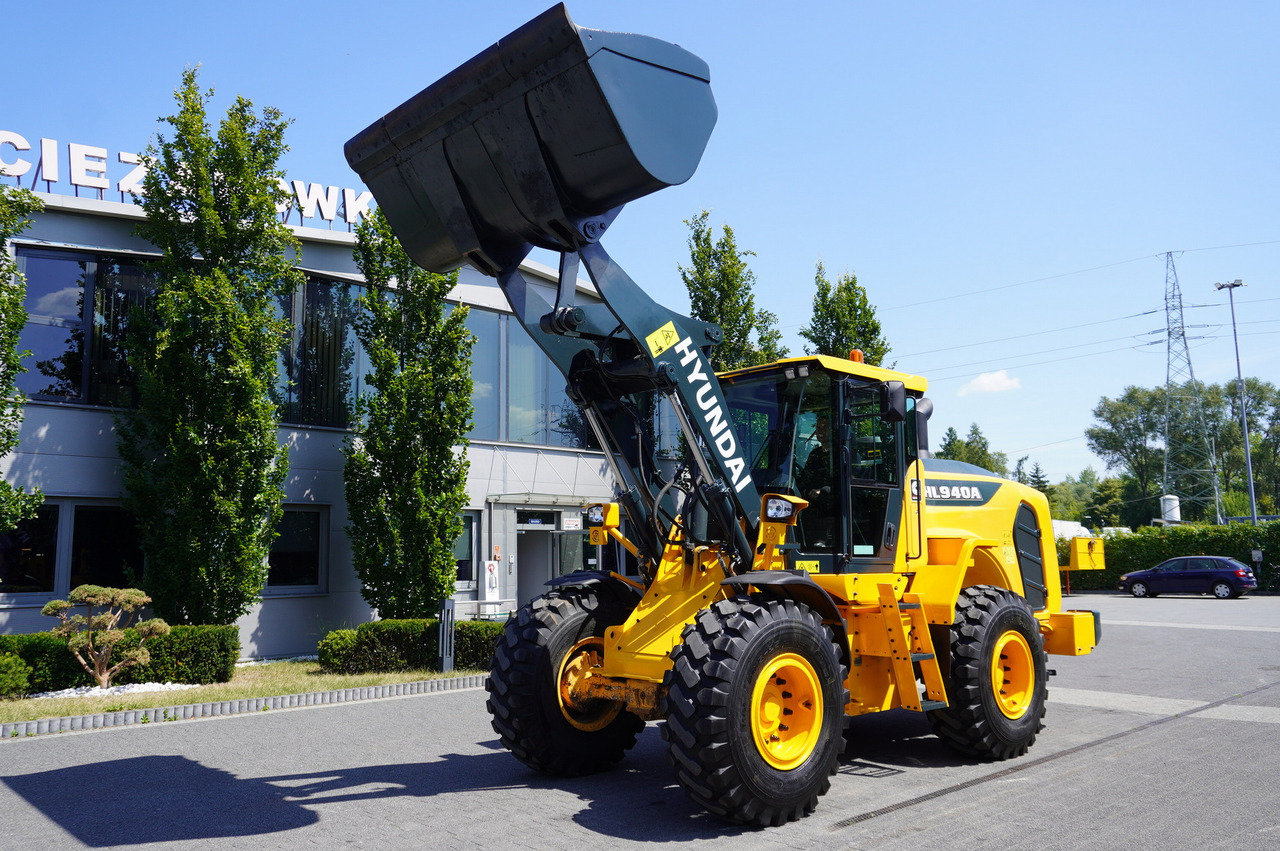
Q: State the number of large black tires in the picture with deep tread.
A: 3